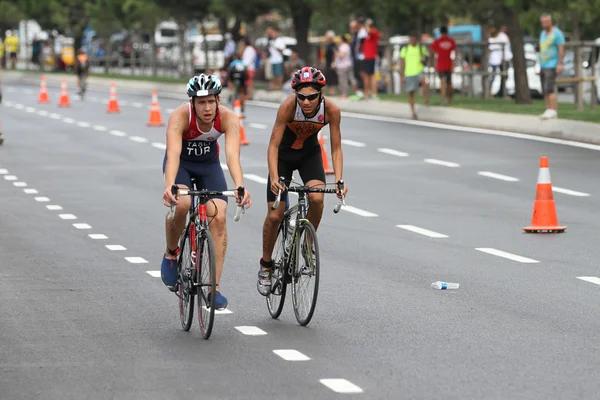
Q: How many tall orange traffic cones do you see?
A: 7